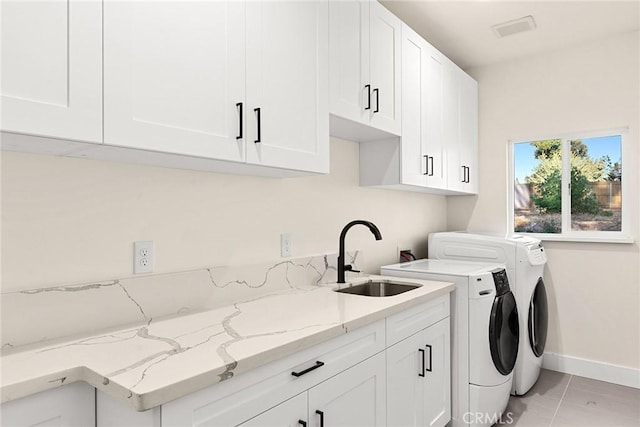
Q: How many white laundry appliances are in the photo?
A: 2